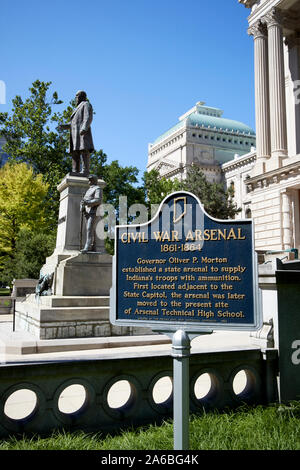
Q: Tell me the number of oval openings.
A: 6